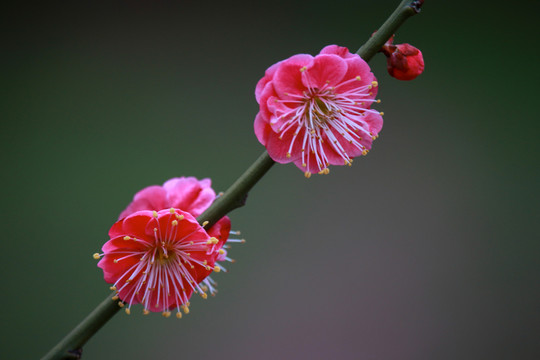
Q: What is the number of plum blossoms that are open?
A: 3